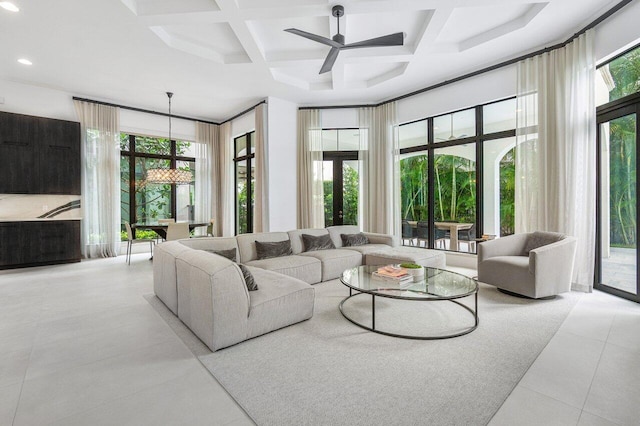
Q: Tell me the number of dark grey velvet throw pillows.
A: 5